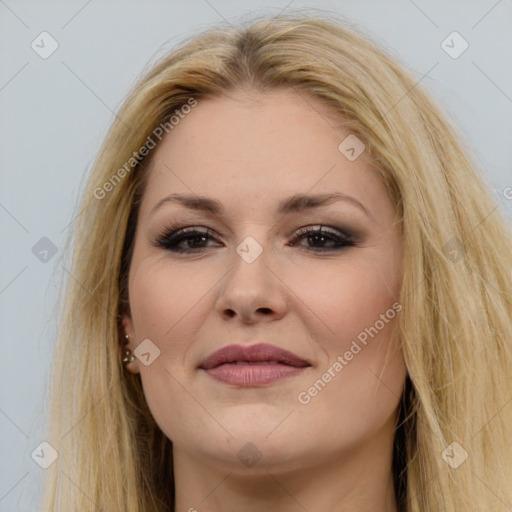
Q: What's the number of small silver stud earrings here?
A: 2